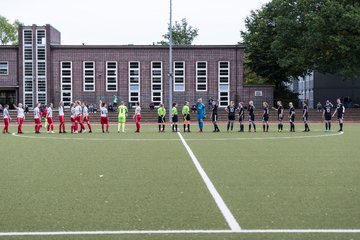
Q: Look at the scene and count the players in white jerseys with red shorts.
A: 10